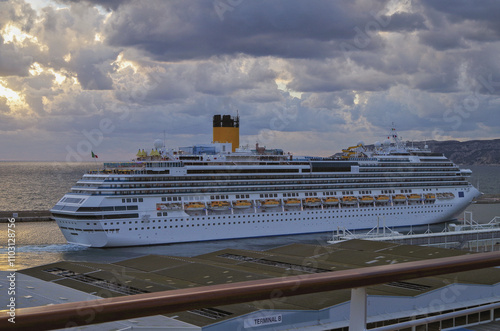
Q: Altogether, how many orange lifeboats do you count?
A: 13